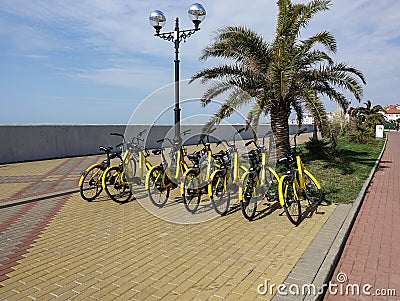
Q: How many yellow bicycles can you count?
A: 7